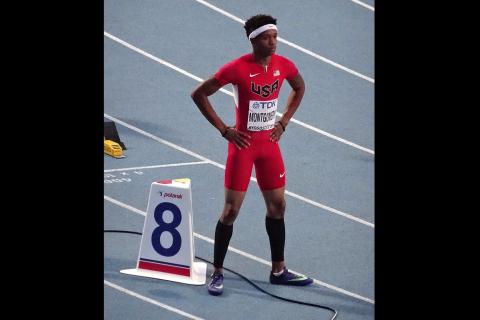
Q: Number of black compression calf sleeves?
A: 2